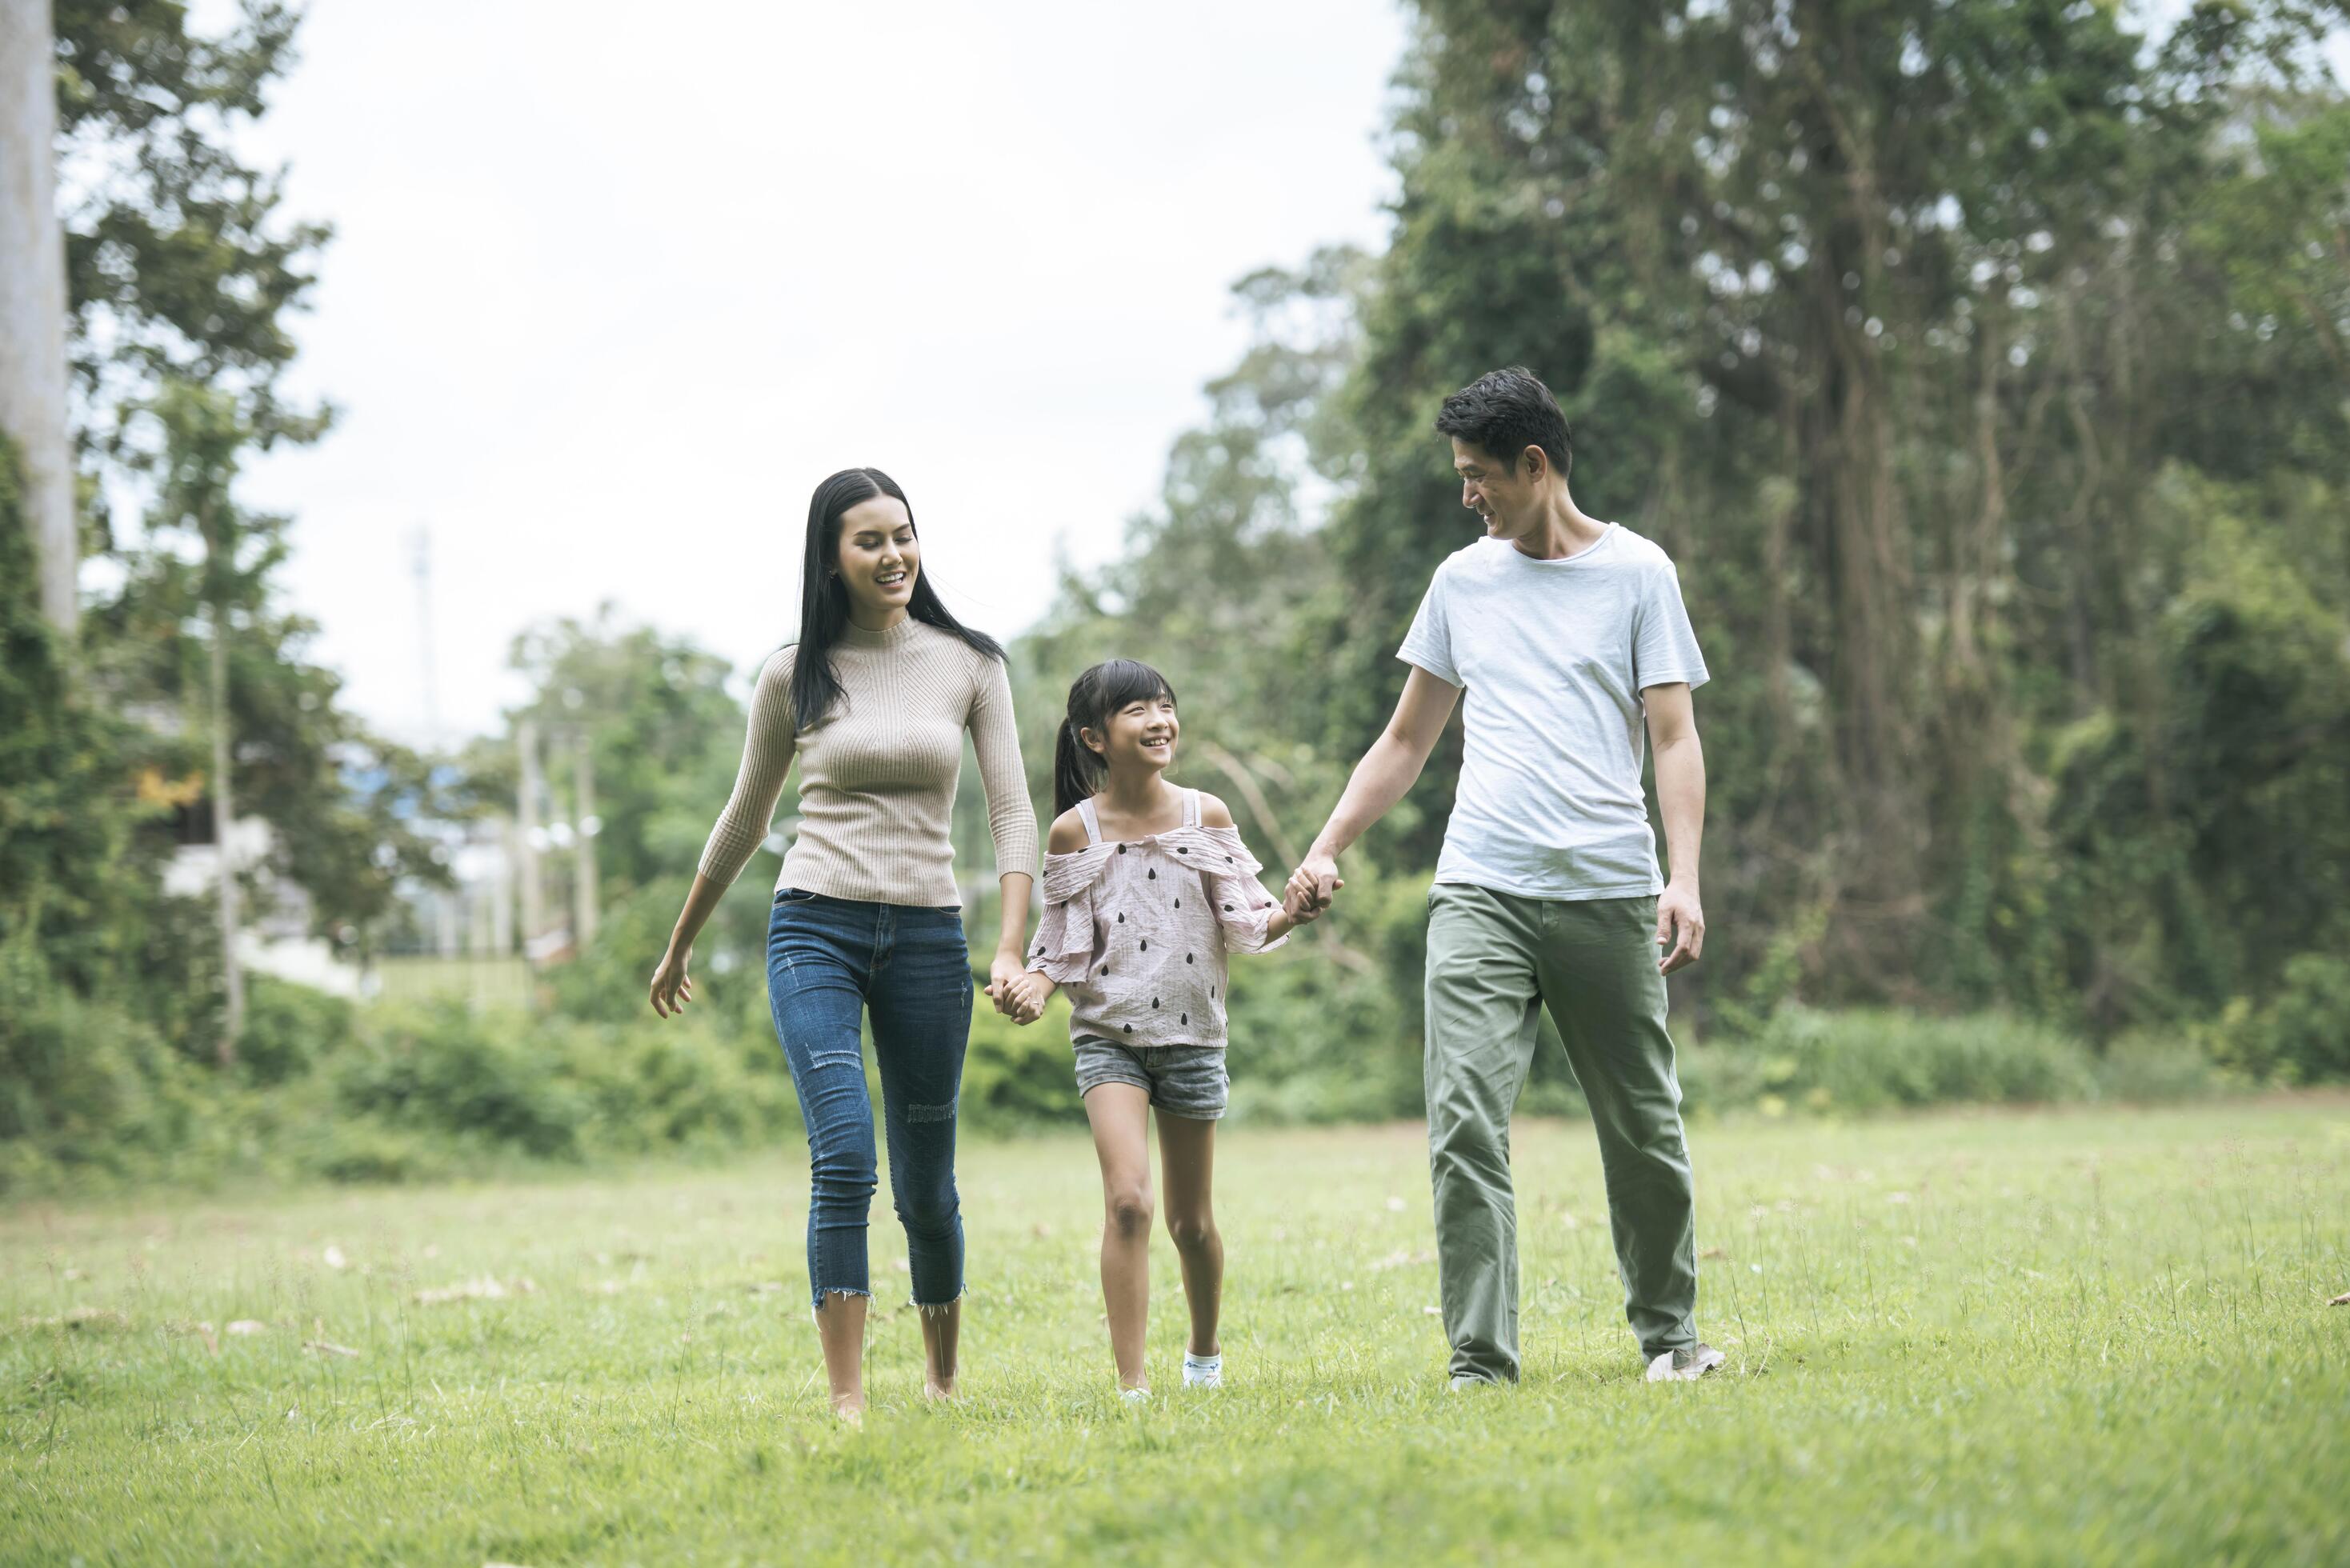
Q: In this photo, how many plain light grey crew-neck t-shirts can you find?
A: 1